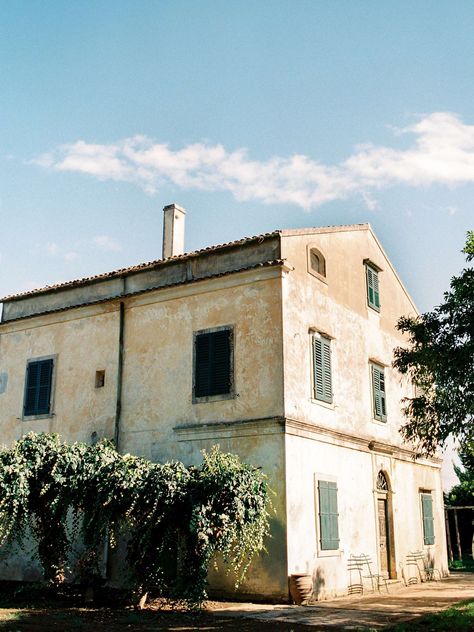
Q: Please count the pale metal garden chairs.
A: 4